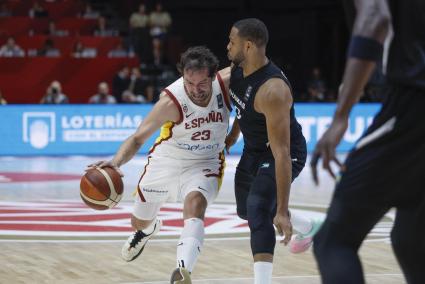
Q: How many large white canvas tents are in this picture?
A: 0